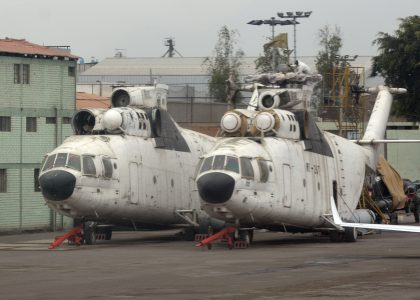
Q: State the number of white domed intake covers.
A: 3